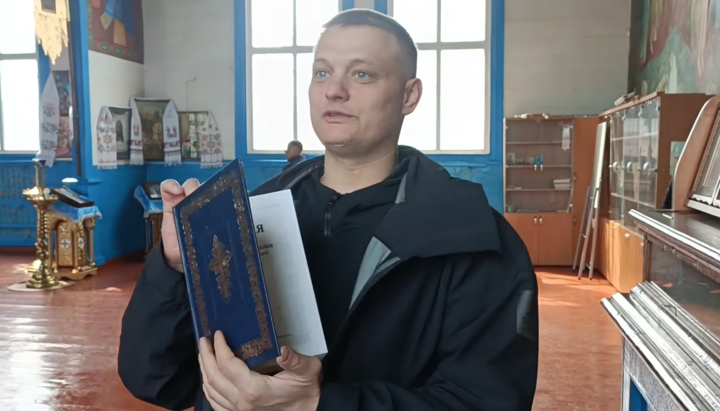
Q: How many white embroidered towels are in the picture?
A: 5